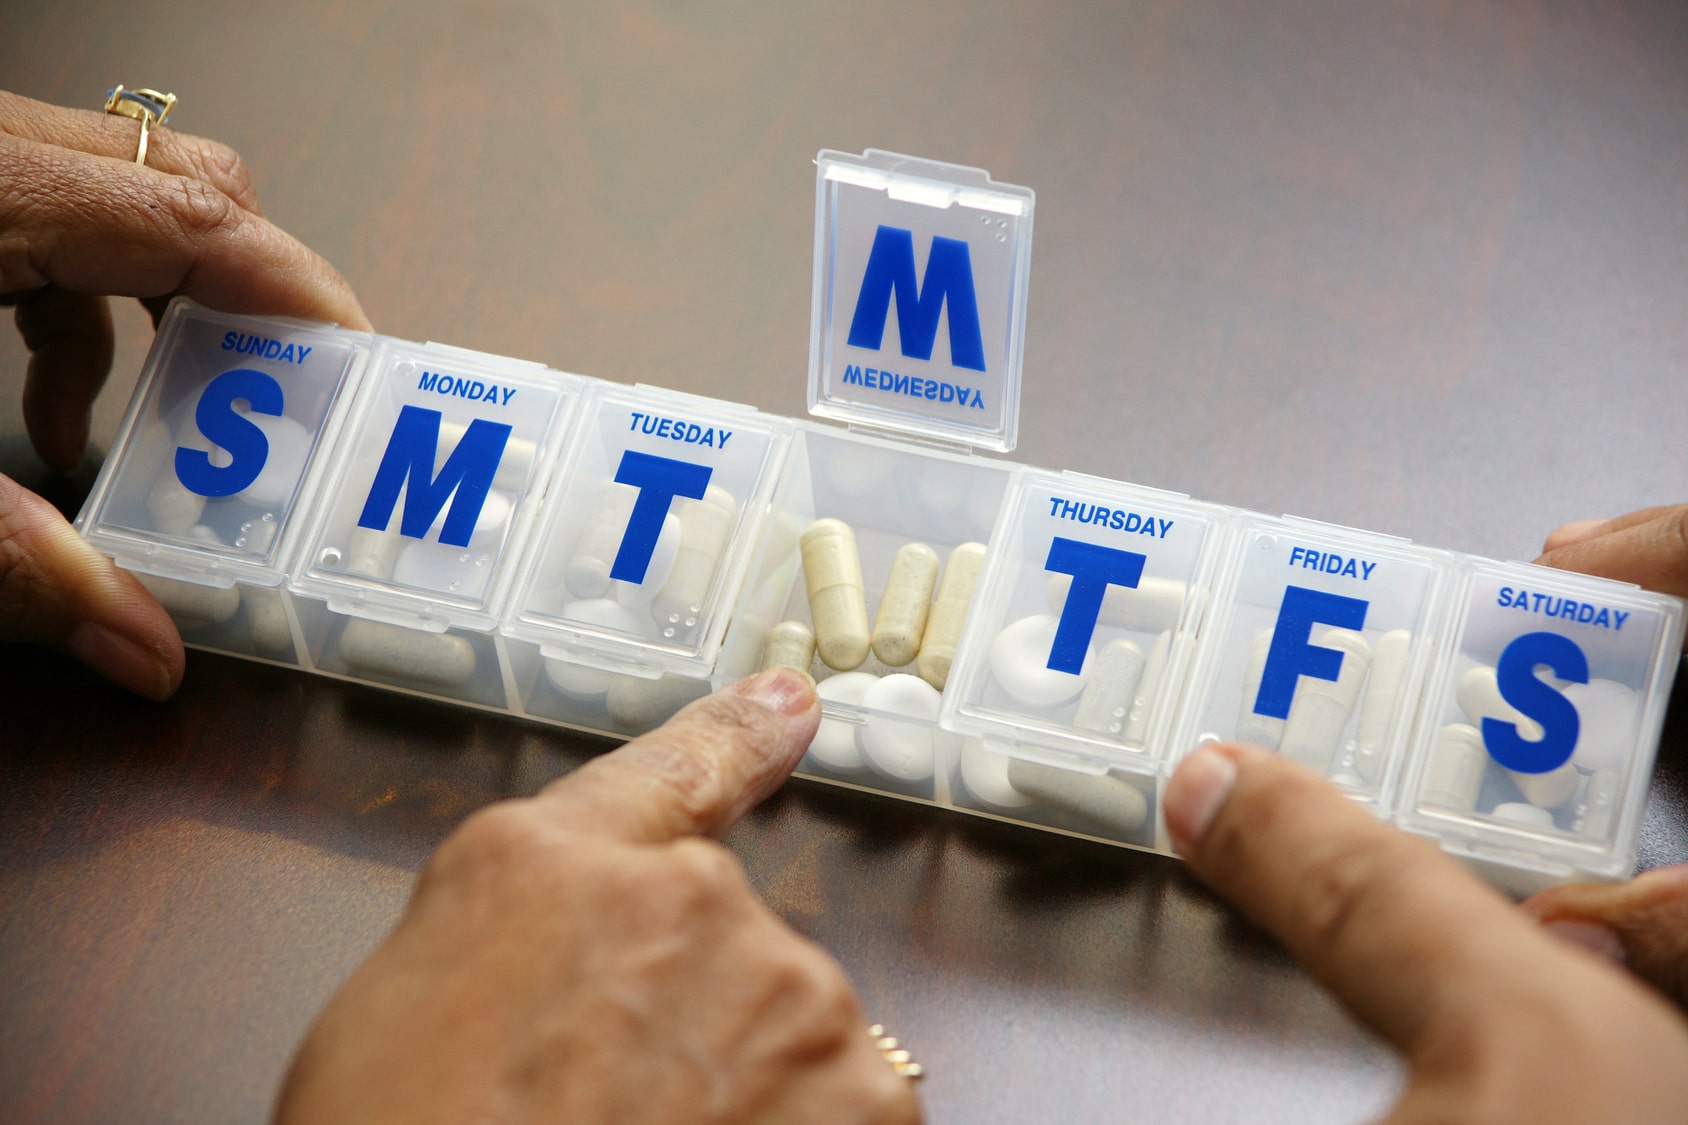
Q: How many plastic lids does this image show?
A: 7